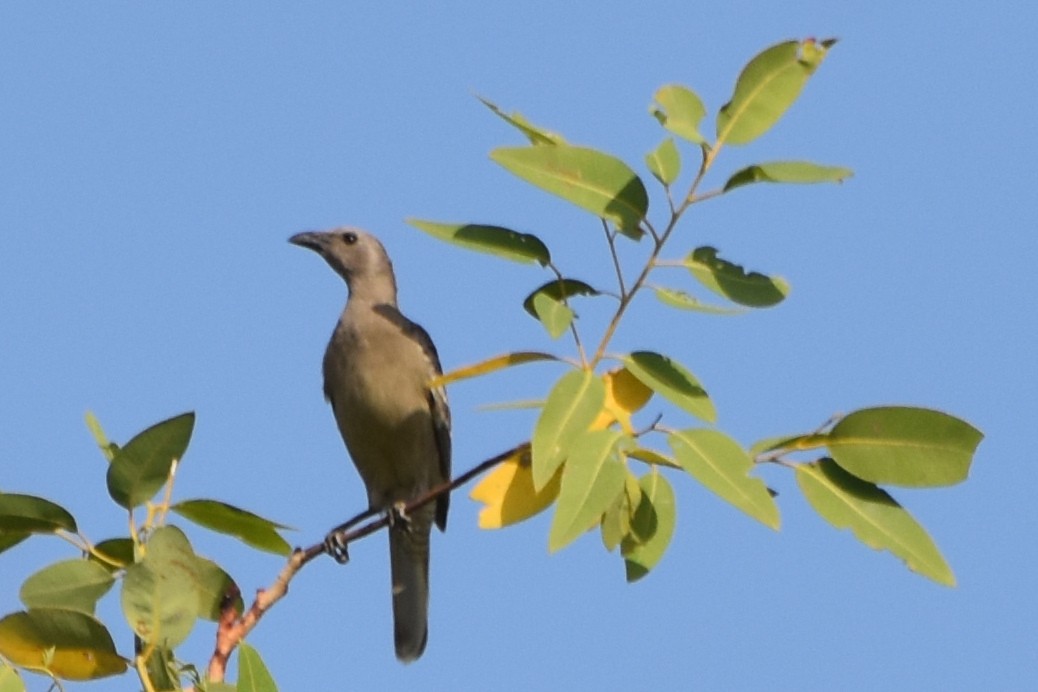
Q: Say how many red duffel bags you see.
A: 0